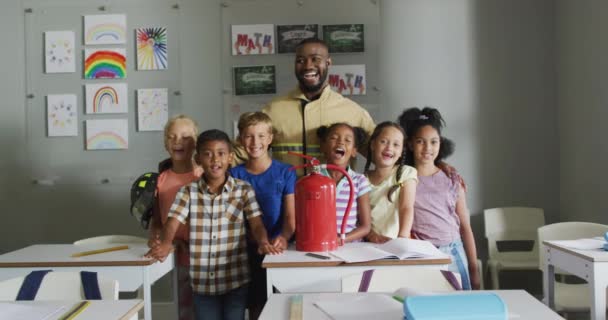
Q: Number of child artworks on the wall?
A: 8